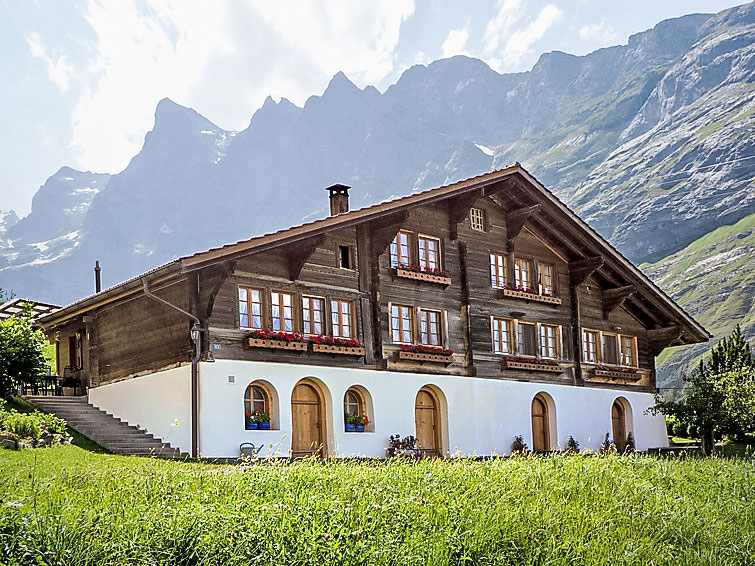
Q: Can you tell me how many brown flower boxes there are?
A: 7